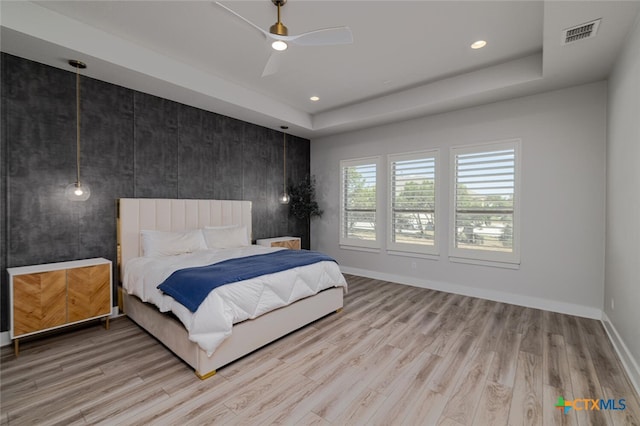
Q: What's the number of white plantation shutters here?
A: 3